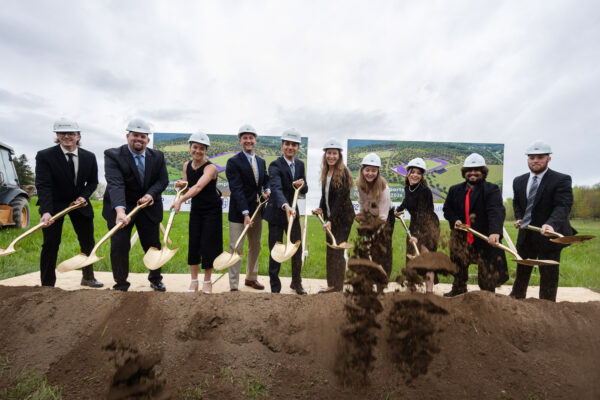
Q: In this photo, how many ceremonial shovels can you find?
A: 10